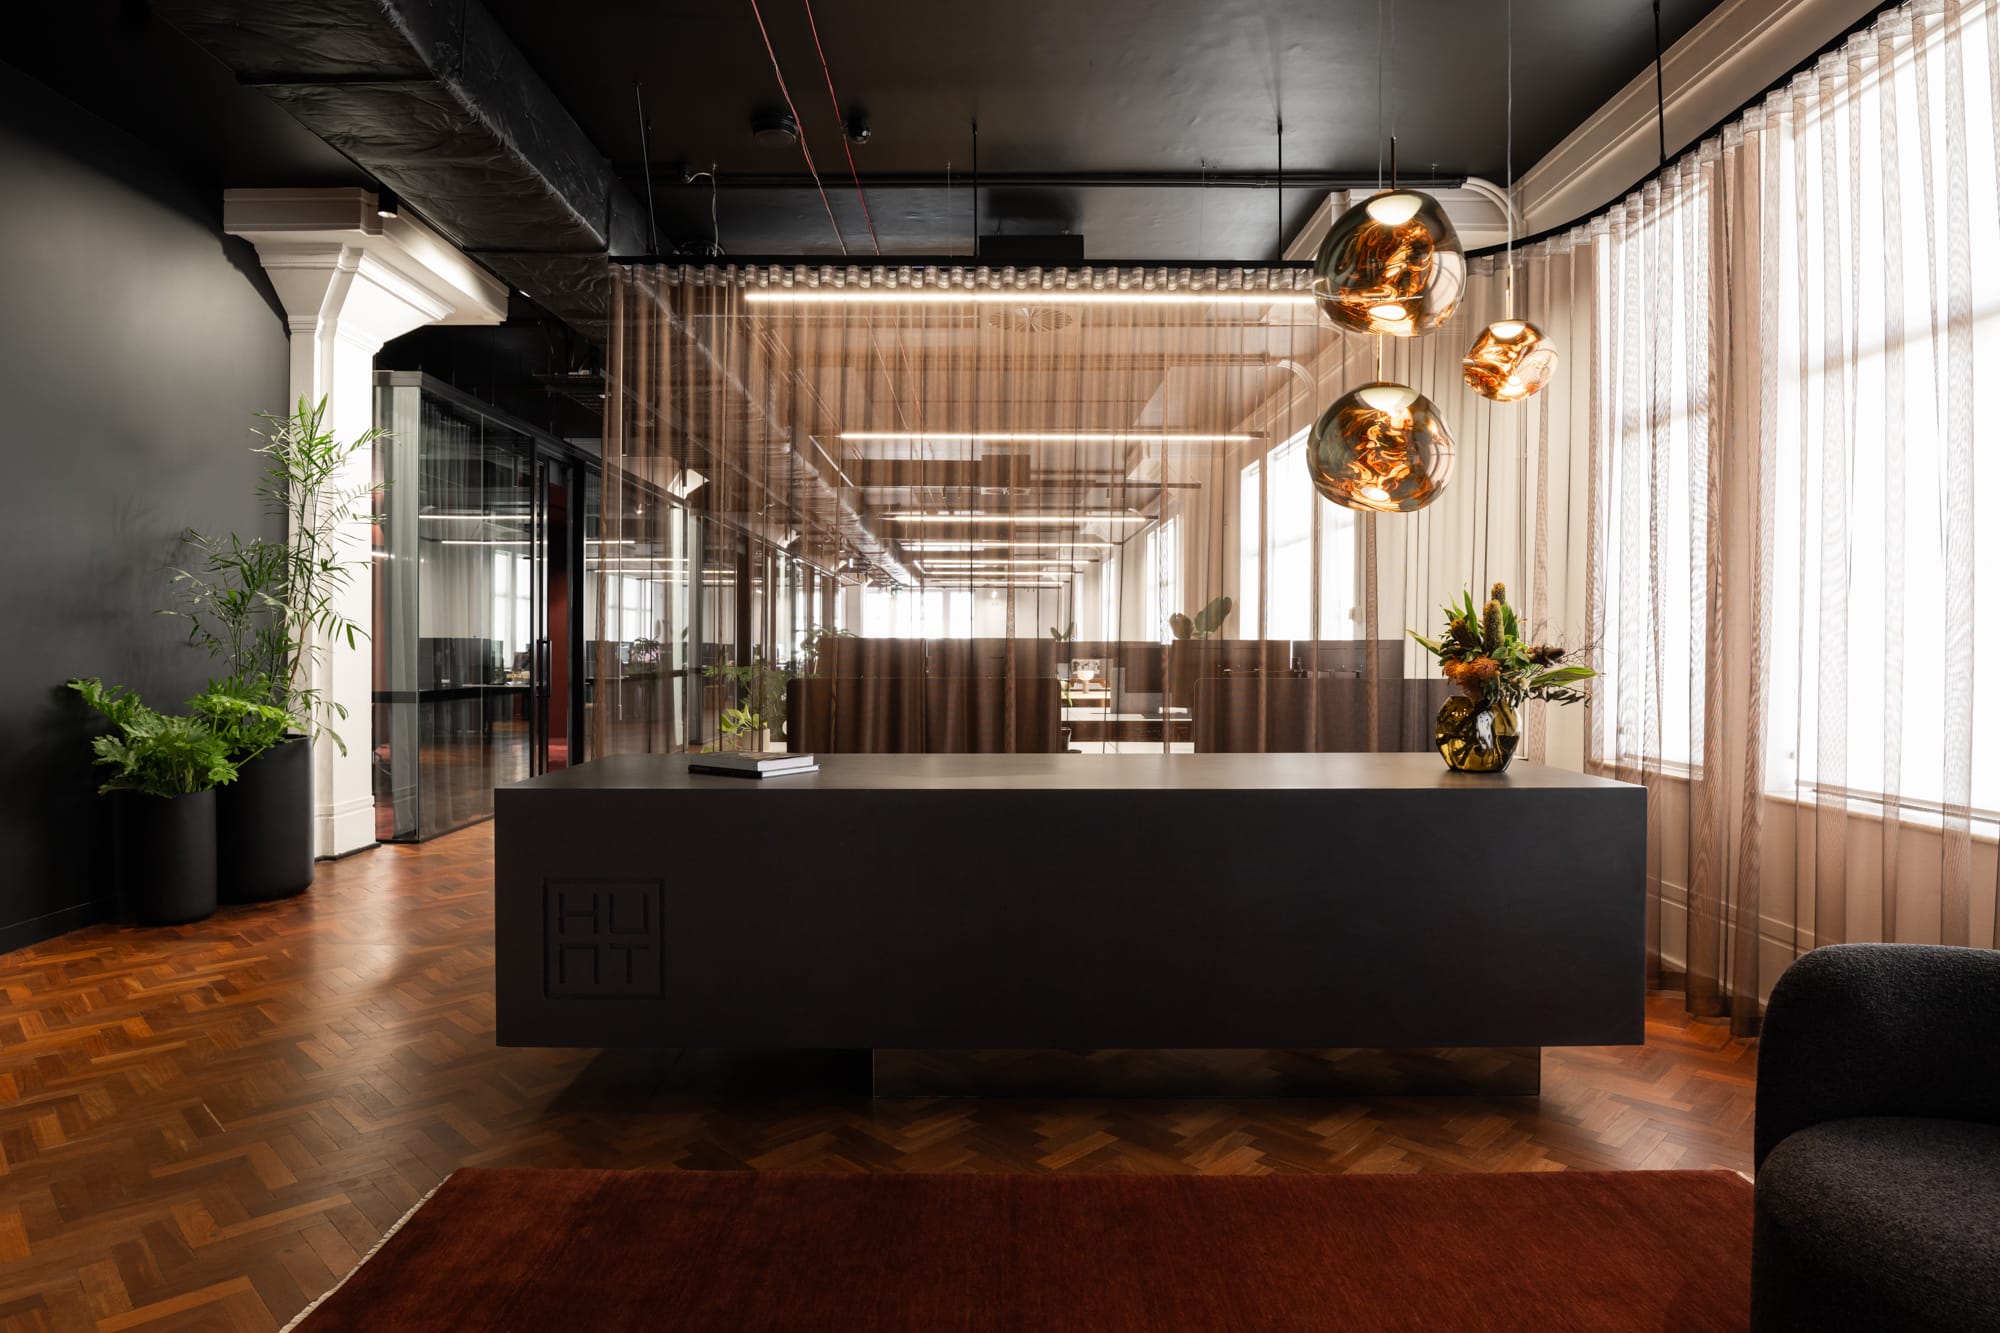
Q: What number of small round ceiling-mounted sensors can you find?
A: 2